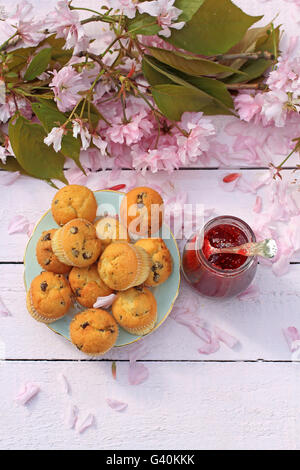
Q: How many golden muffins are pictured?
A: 11